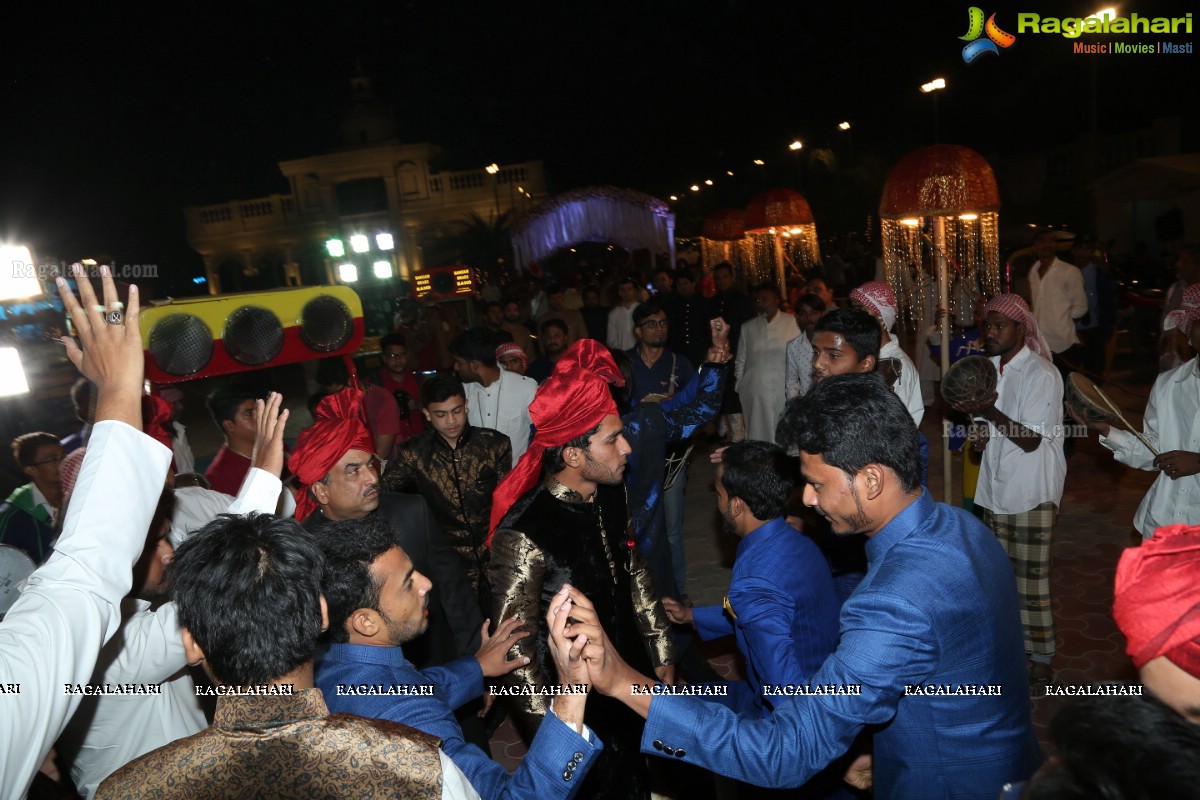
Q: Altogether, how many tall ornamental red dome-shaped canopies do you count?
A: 3